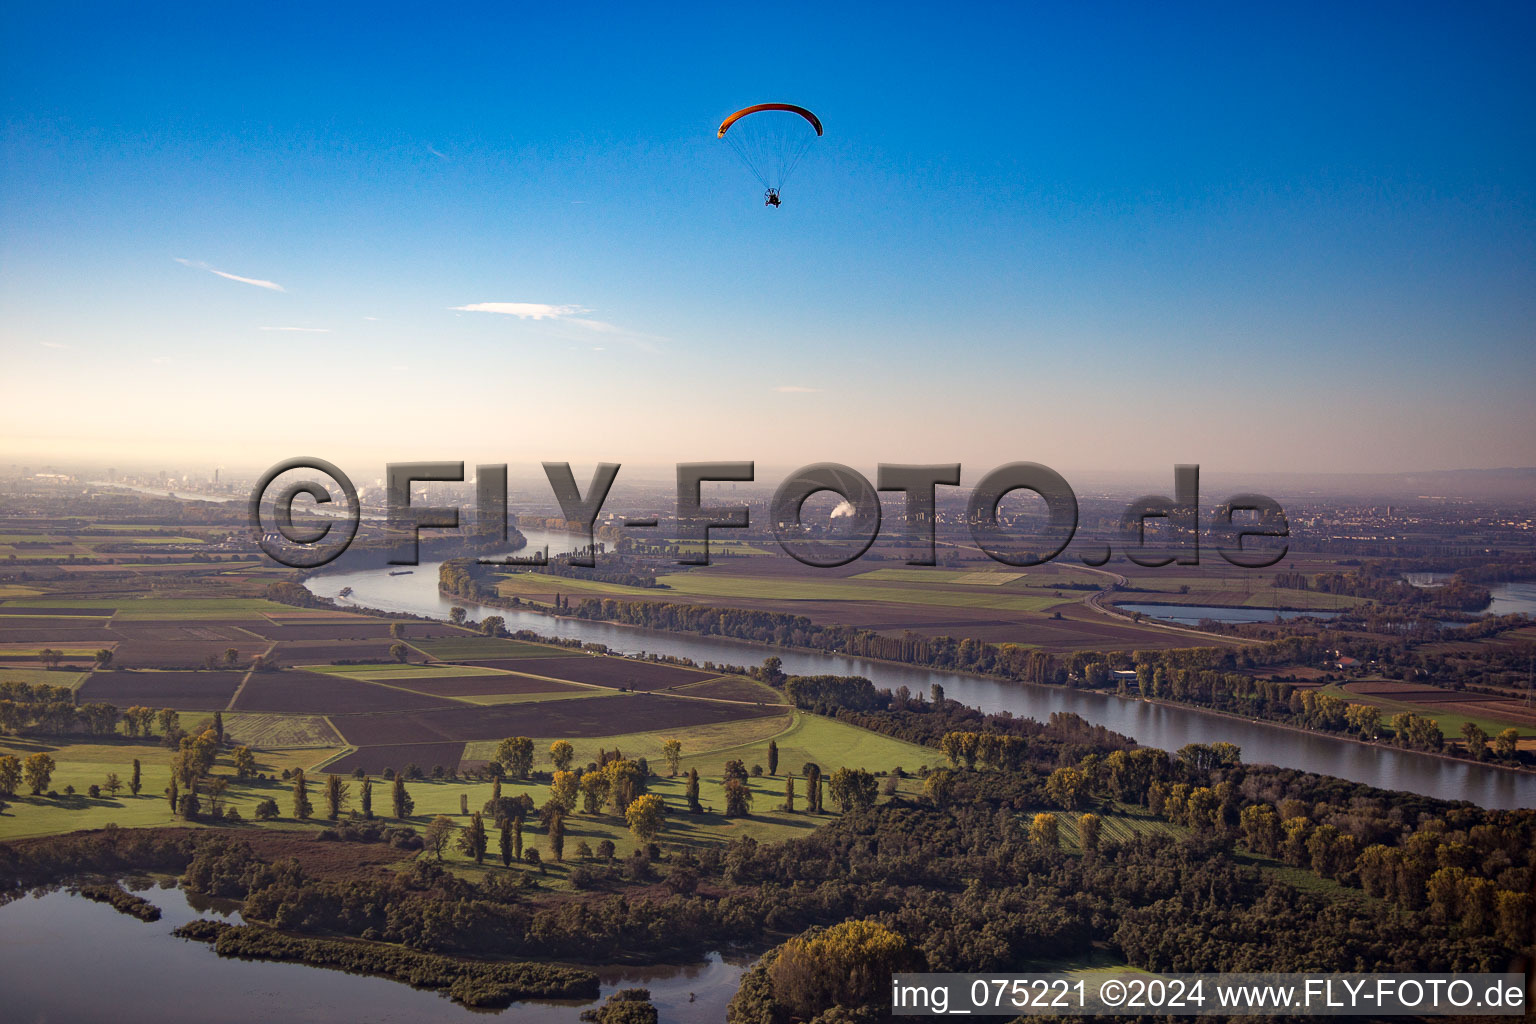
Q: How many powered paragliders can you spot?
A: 1